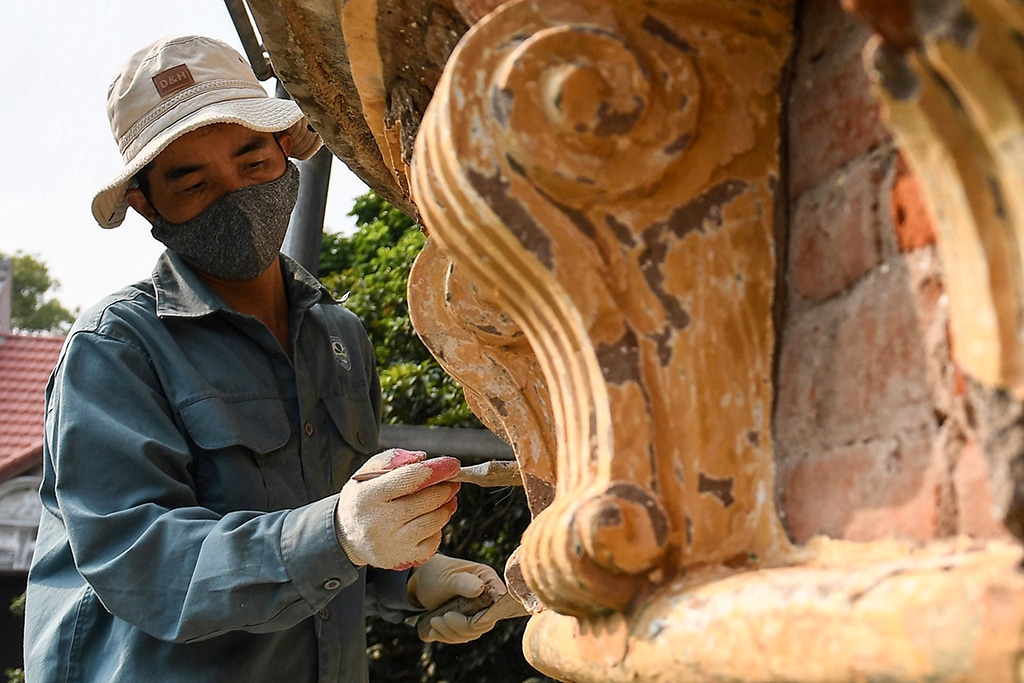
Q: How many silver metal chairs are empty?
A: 0